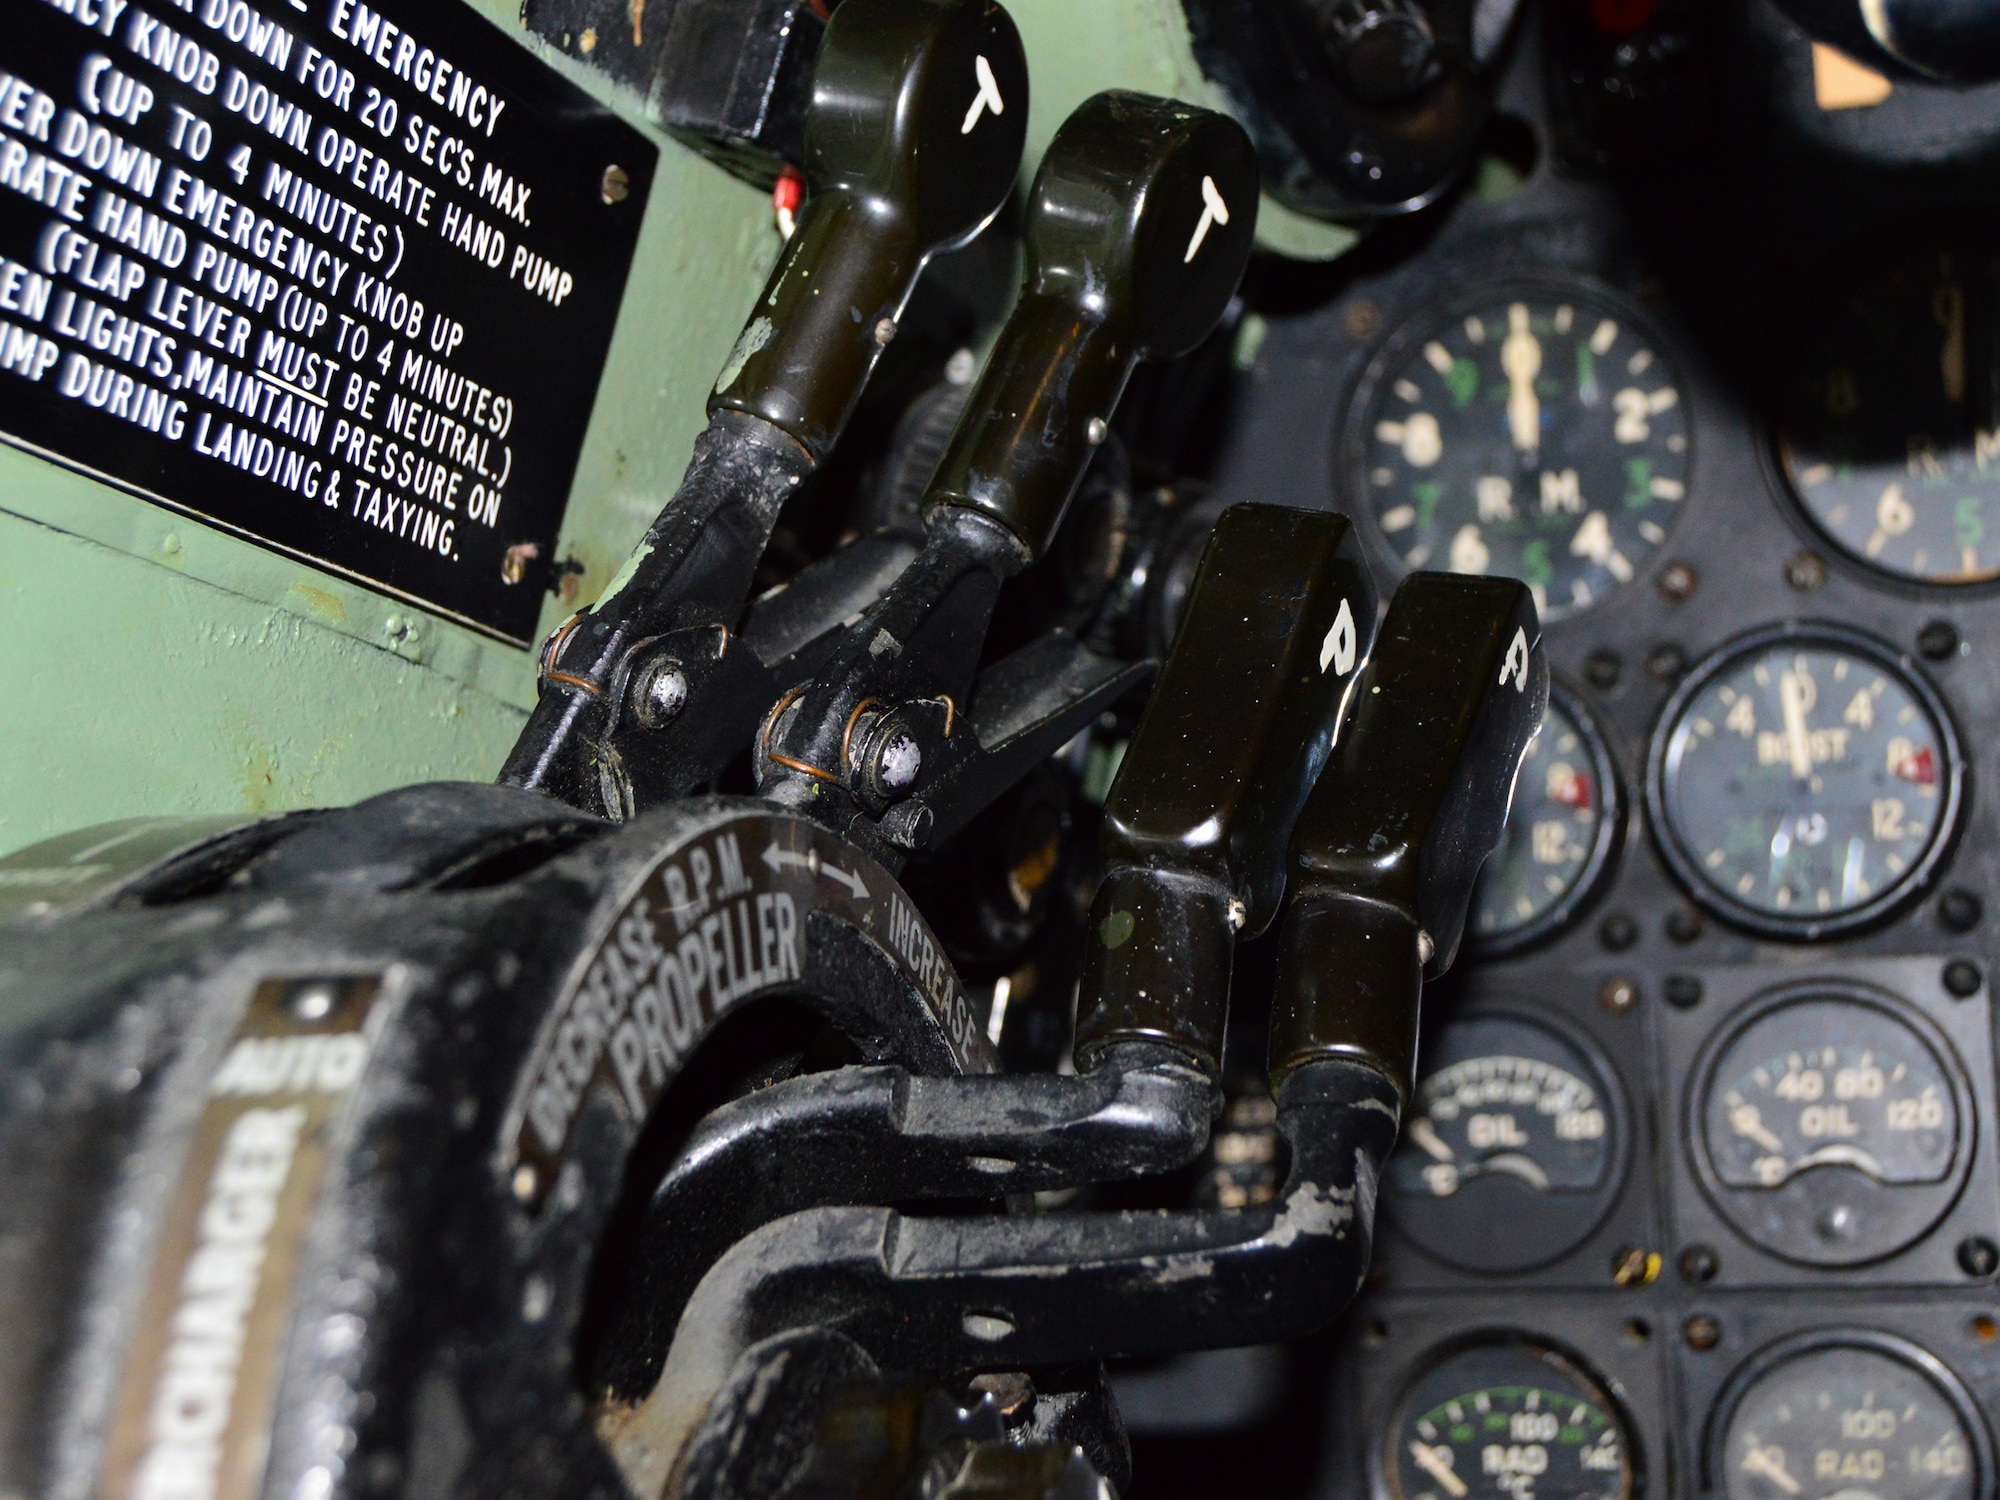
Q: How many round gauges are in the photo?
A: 8